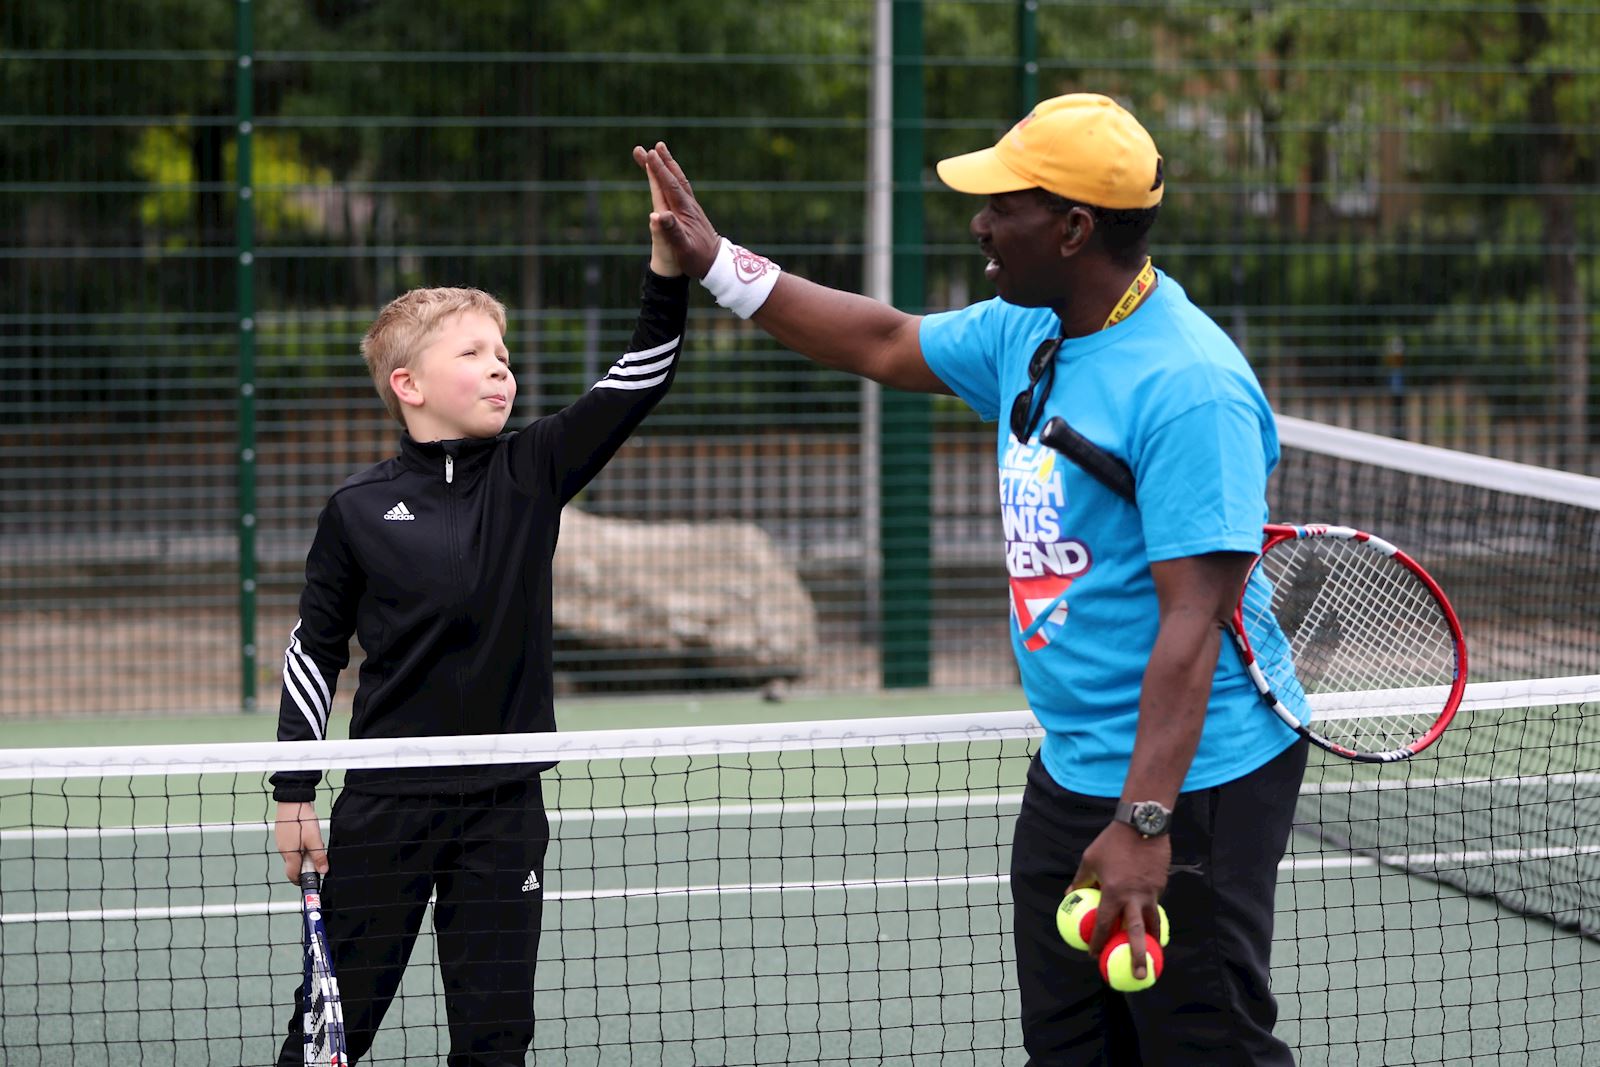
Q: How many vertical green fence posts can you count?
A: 3